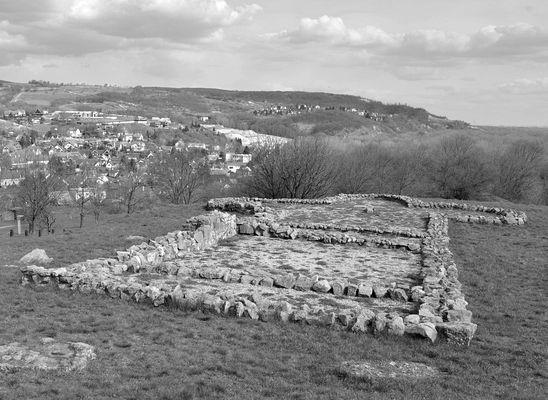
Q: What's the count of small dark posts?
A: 4